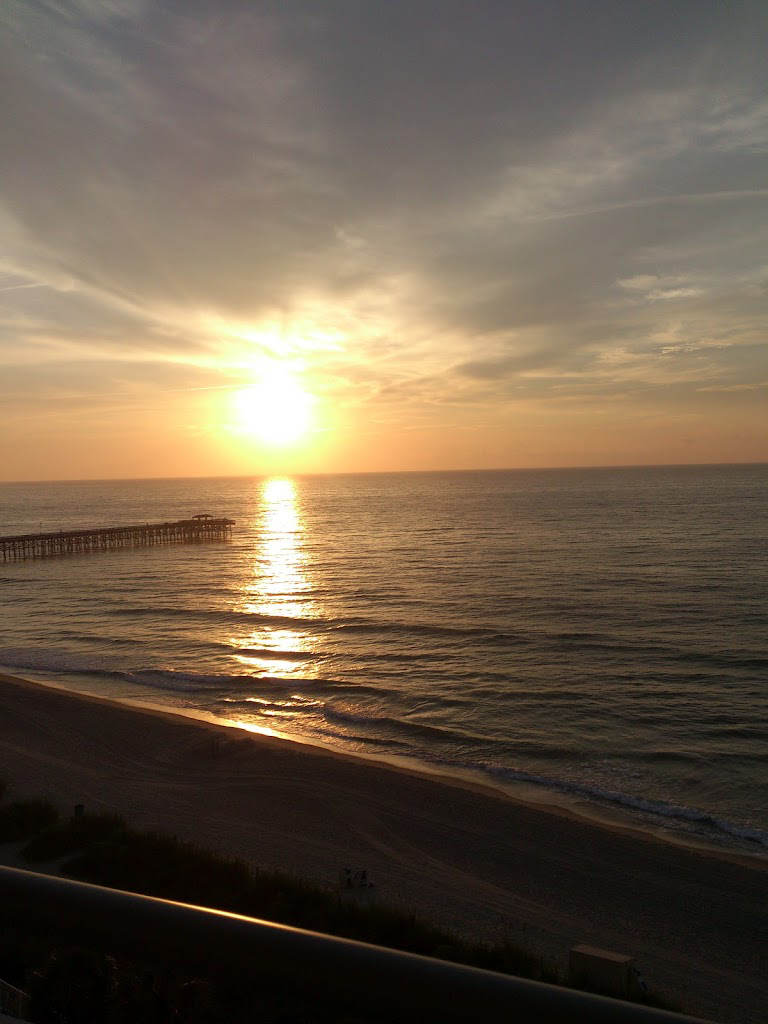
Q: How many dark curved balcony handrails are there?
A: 1